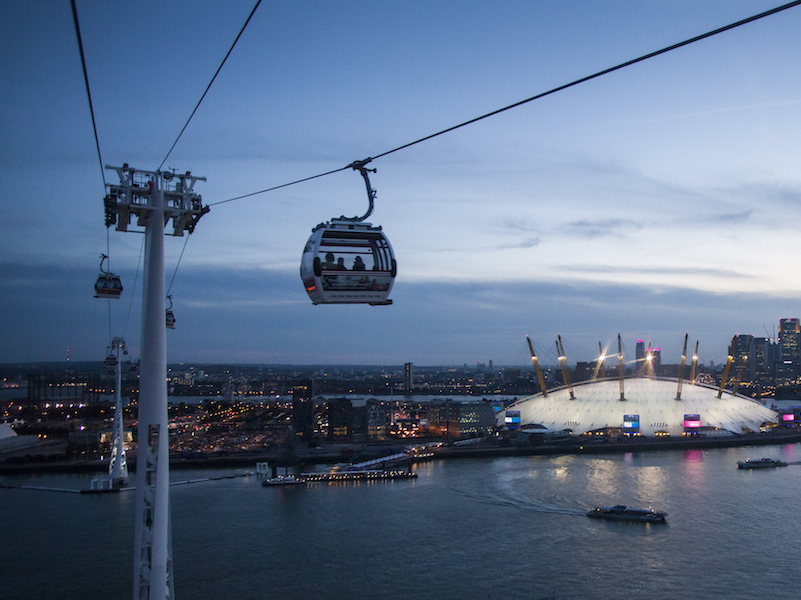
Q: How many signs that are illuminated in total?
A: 5